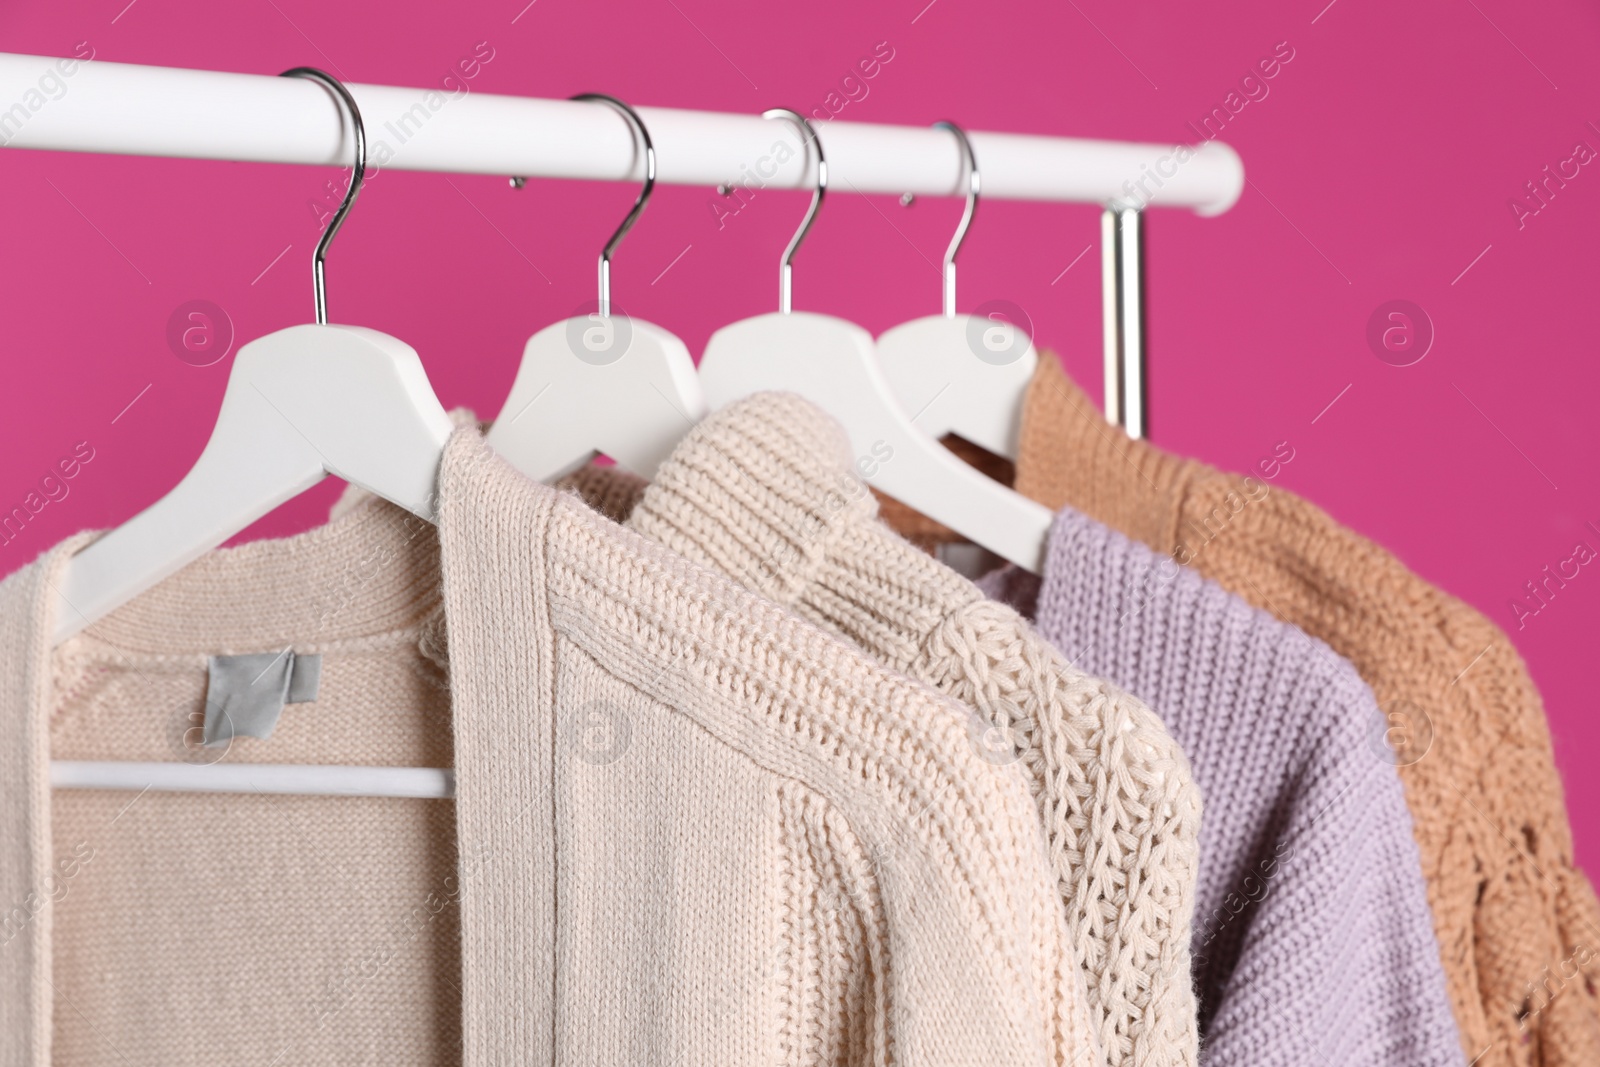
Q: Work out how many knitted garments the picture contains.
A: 4